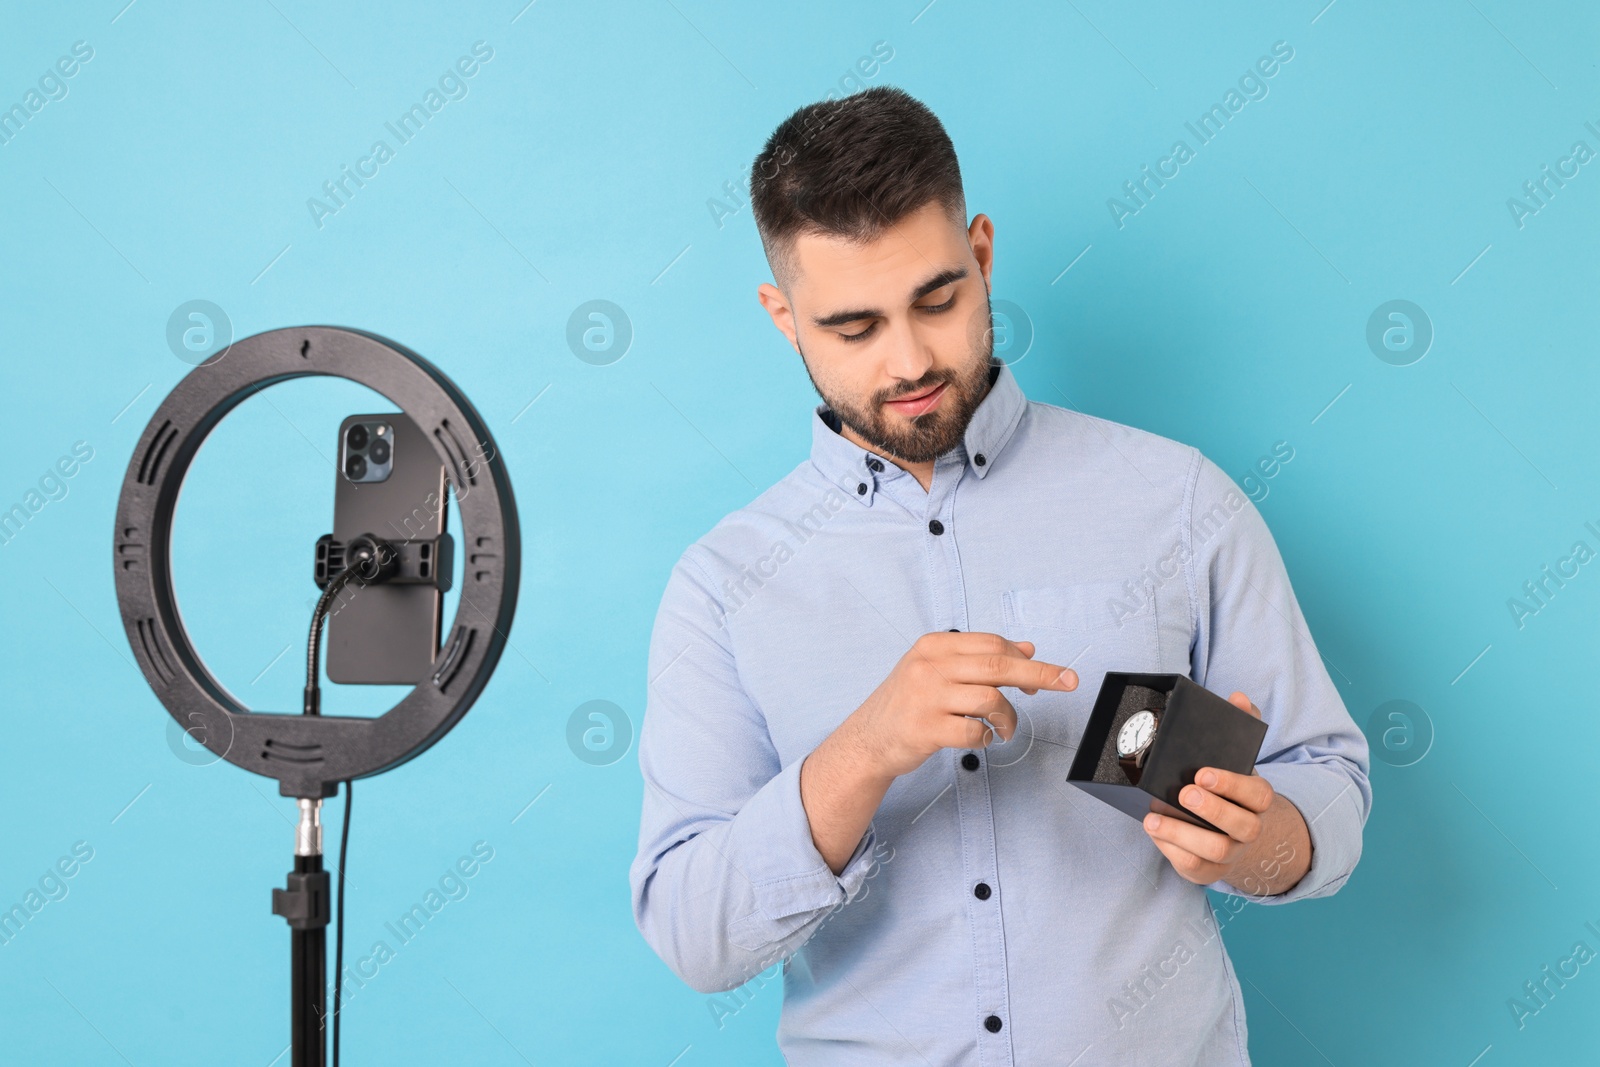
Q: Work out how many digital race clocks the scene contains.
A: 0